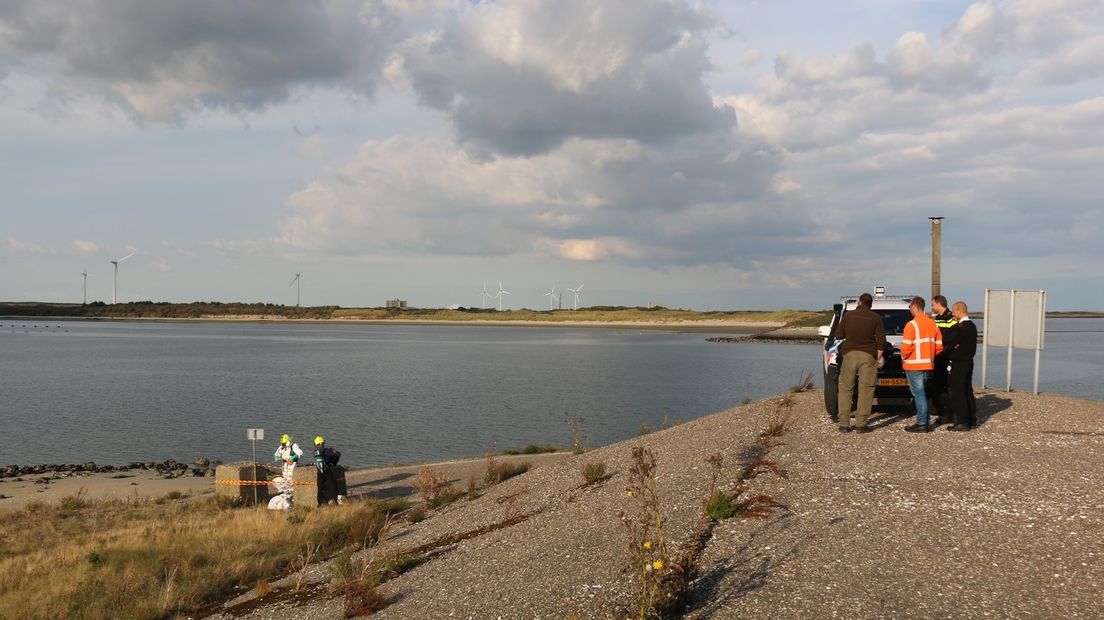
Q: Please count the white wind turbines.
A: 7